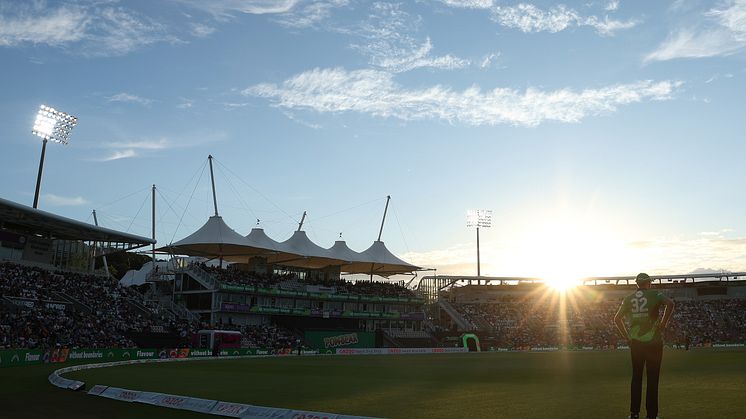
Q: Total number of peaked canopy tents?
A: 5